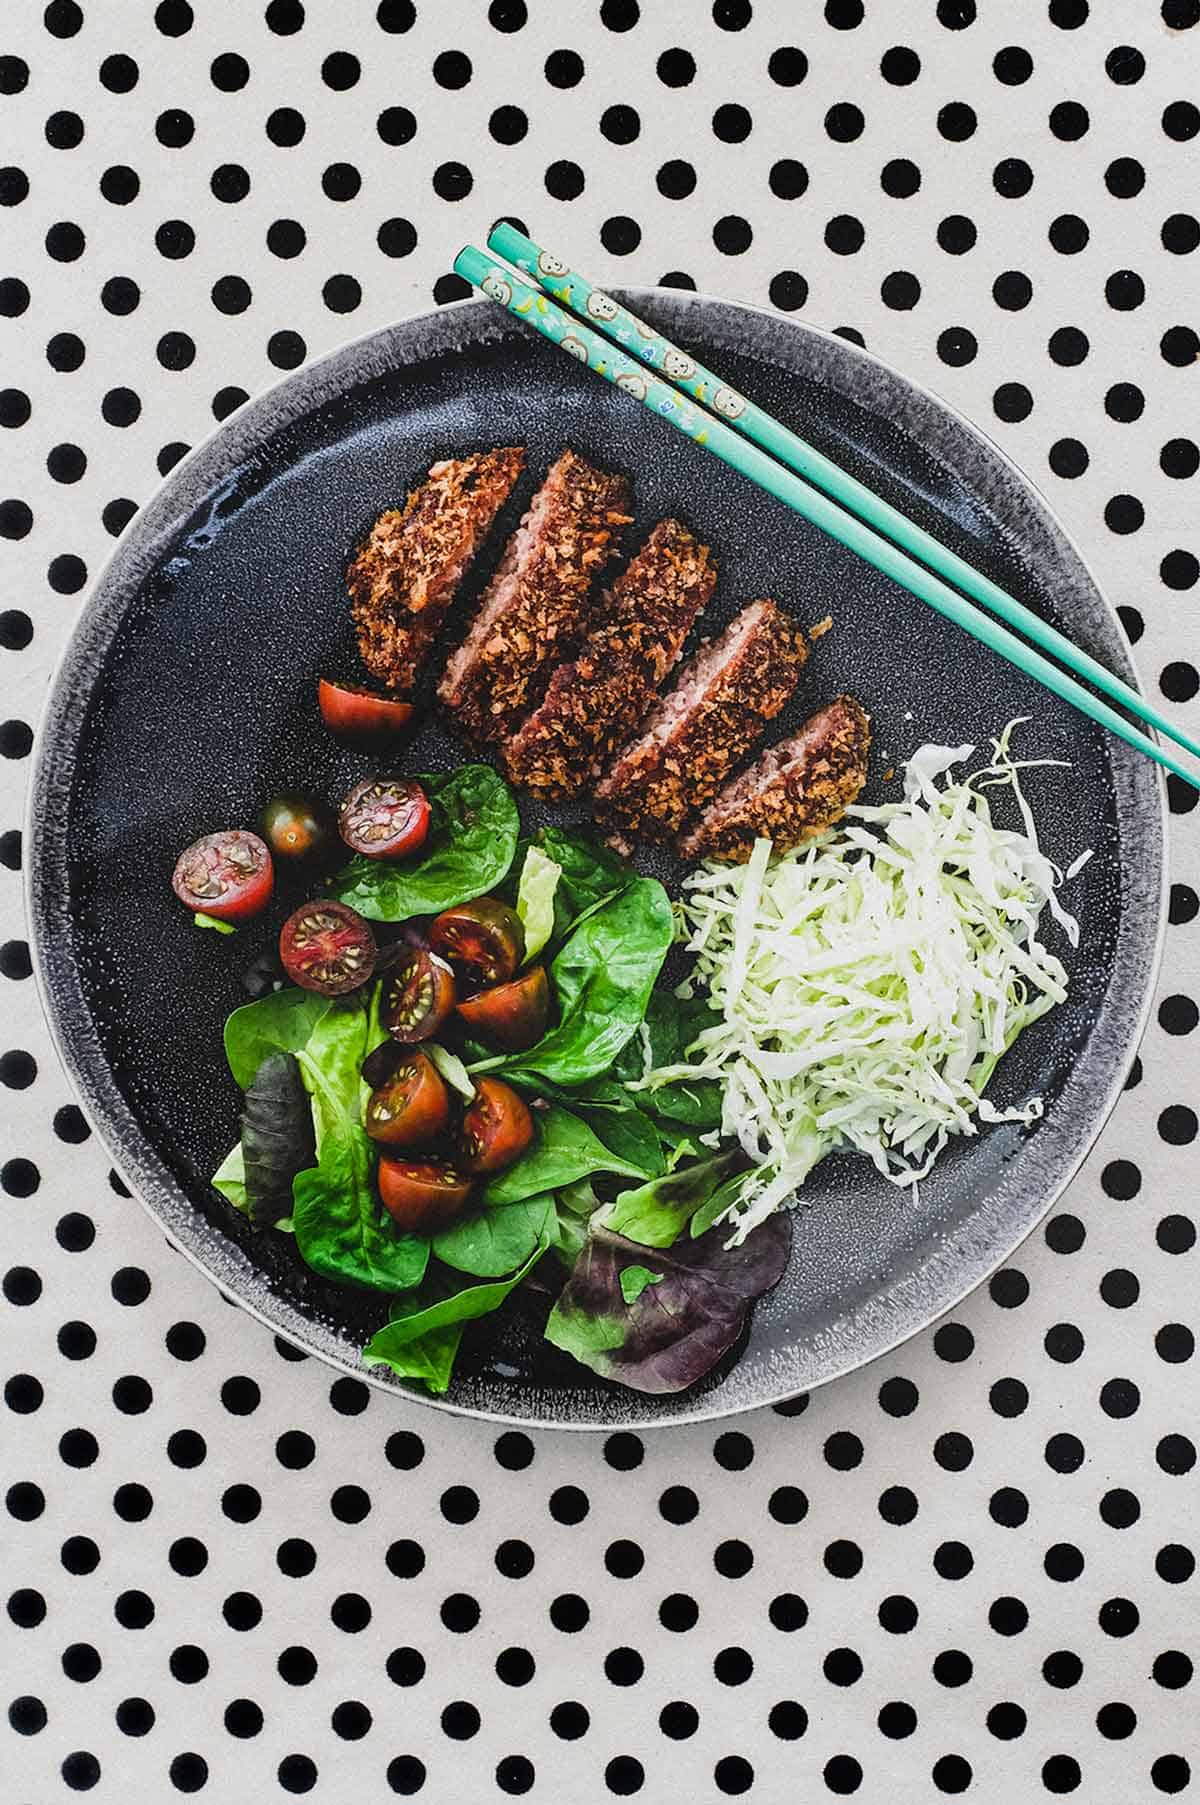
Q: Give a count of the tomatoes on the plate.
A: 11